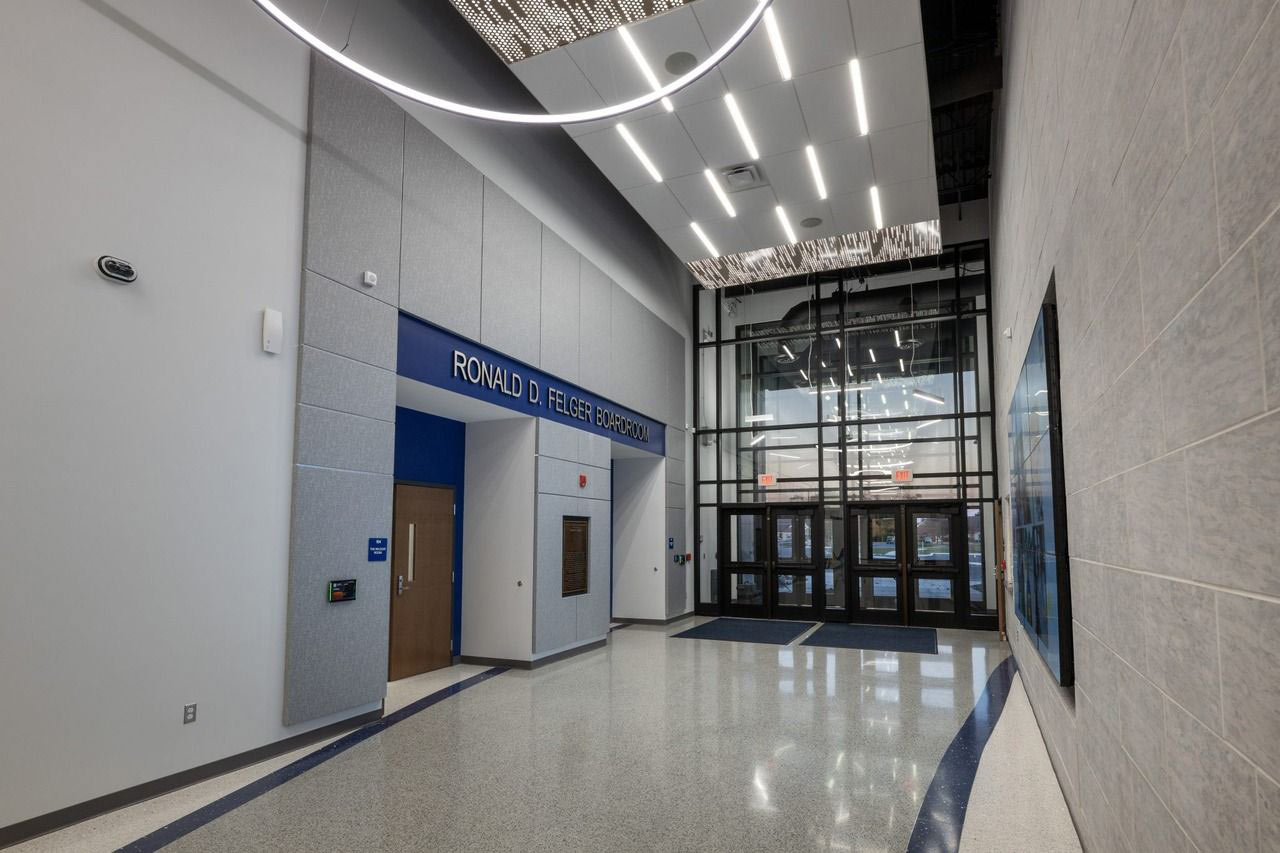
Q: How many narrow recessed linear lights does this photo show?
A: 10